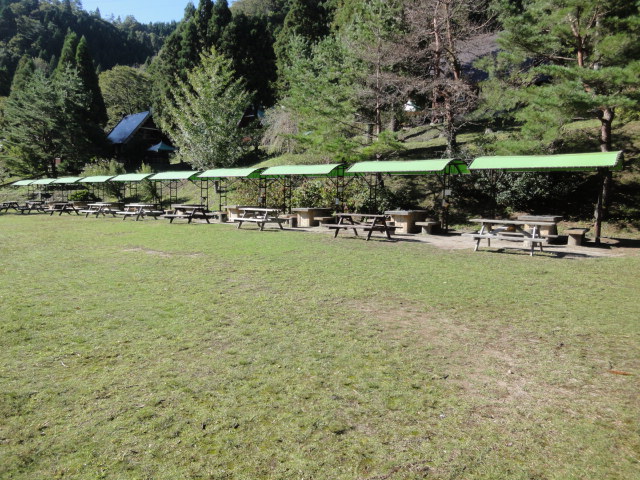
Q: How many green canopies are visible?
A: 10